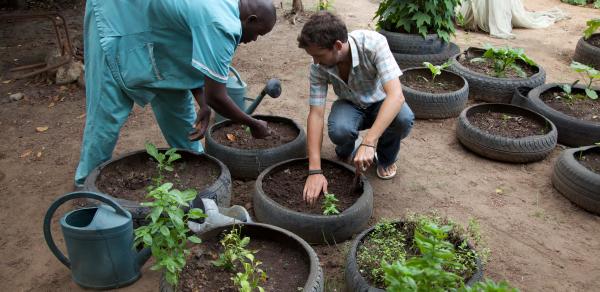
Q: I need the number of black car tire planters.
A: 12